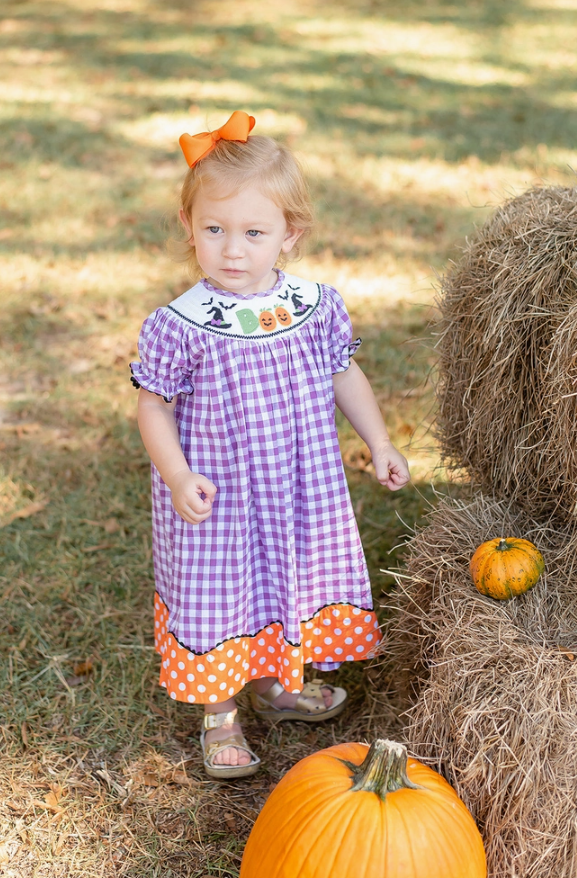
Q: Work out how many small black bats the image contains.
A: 4